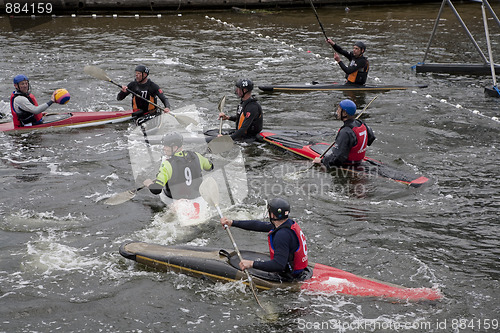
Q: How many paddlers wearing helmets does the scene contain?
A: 7